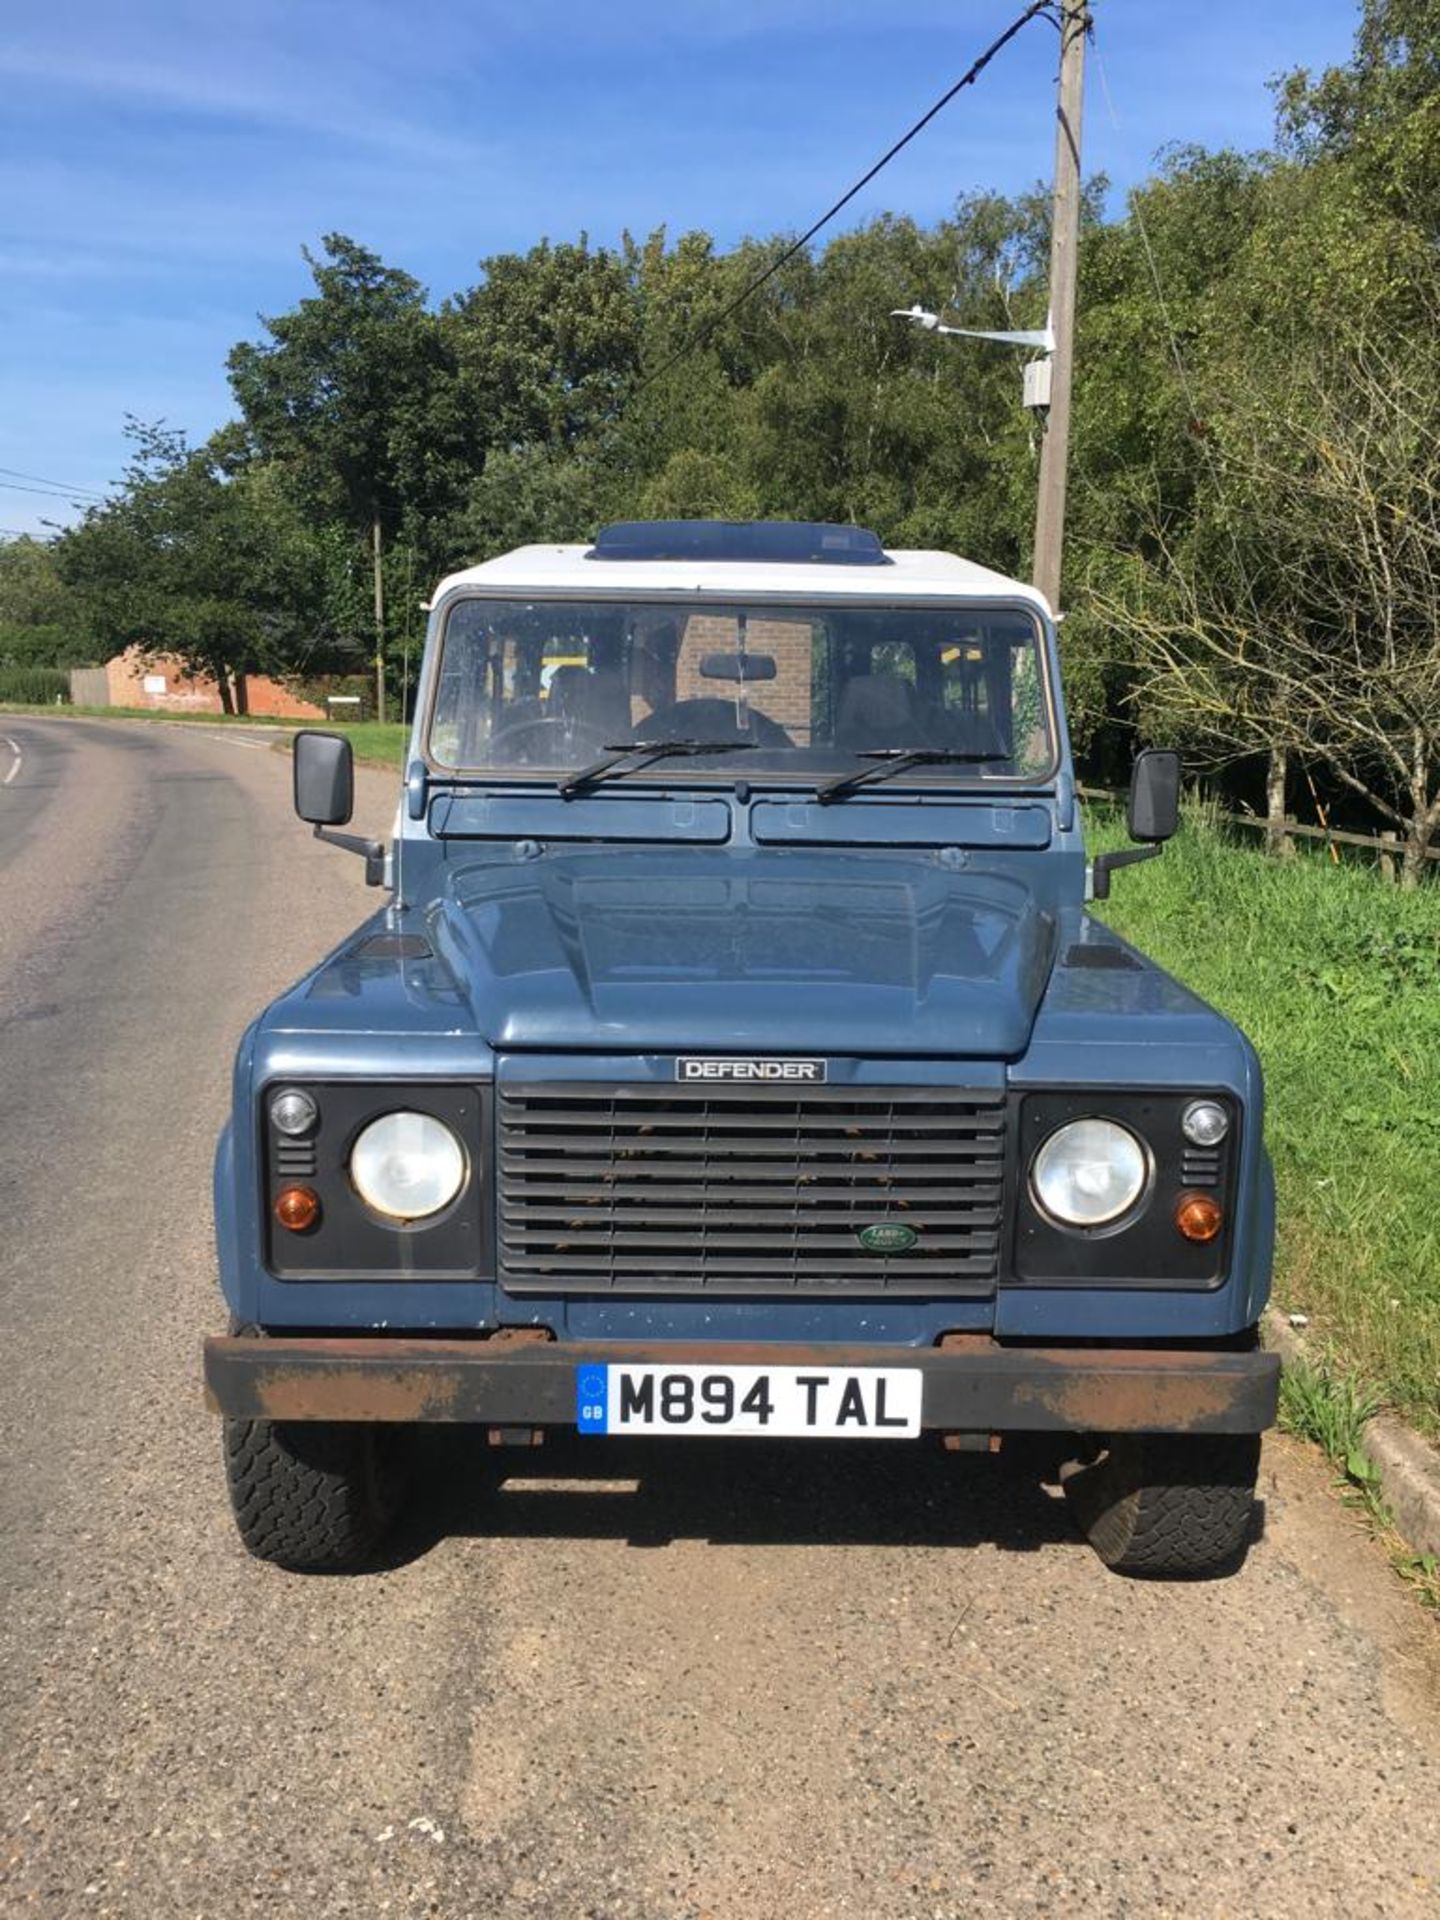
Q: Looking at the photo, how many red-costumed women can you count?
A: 0